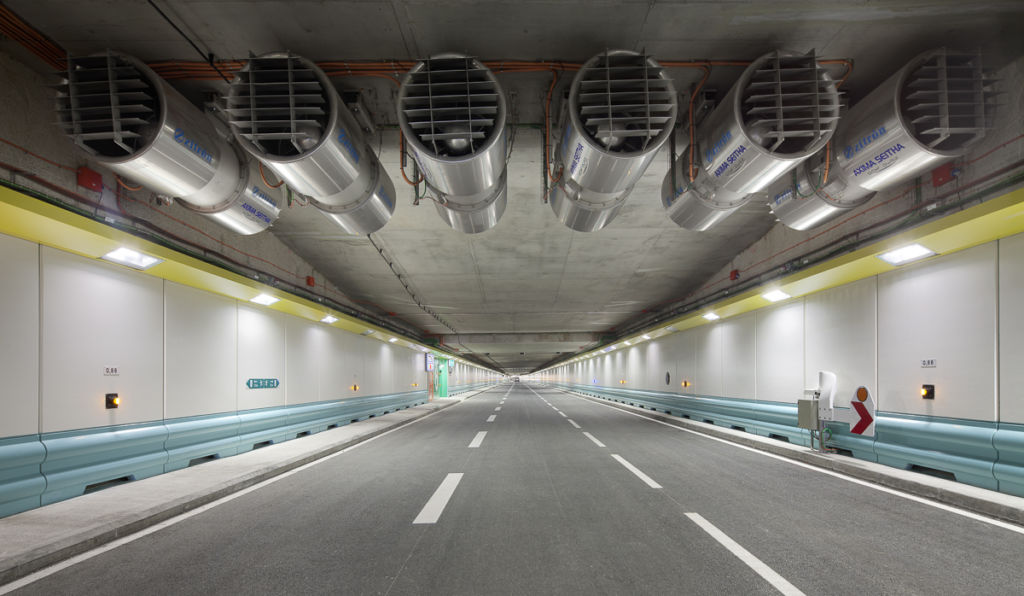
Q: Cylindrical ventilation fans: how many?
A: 6